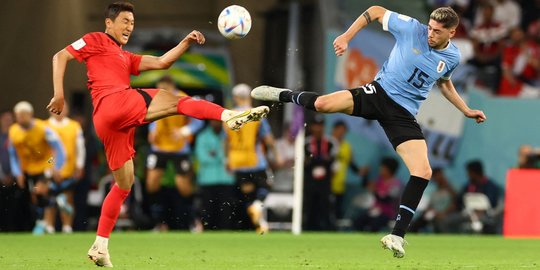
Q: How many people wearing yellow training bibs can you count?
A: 4